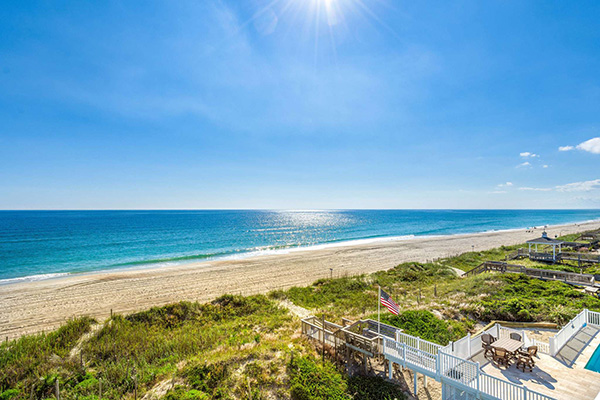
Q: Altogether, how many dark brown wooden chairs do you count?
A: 4